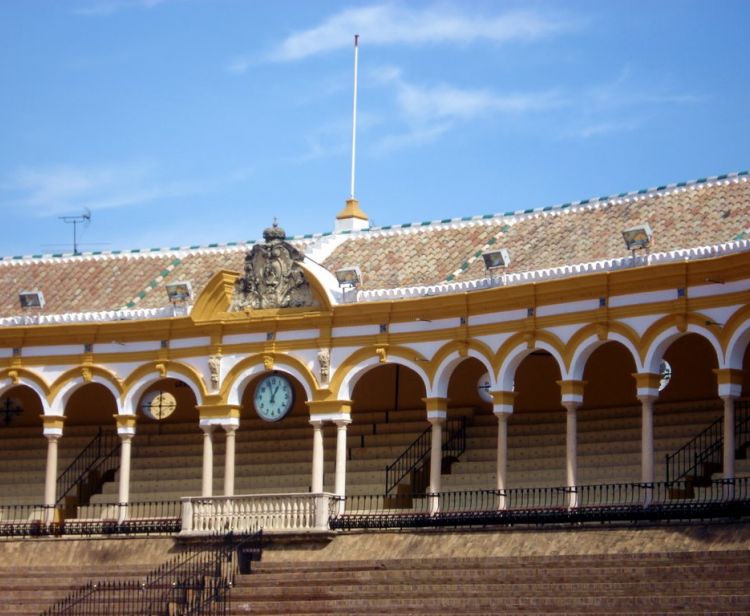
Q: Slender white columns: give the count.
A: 11